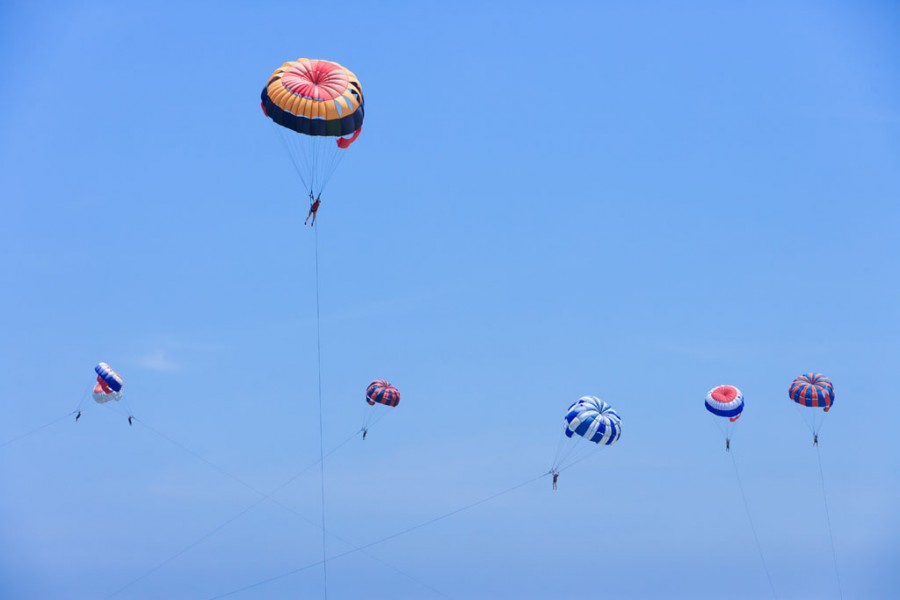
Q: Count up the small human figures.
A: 7